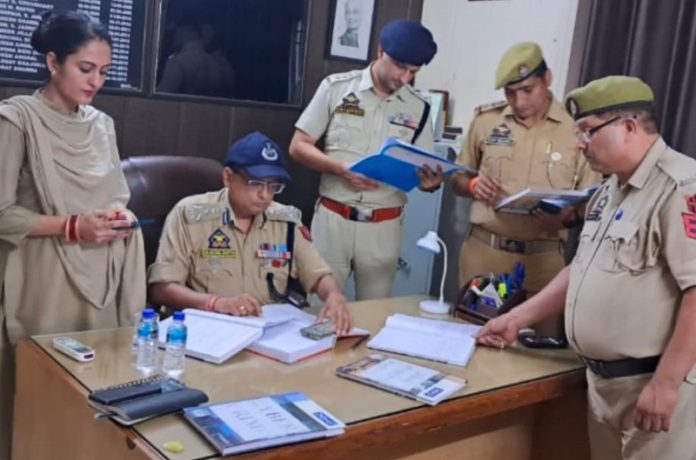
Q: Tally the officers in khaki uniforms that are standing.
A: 4